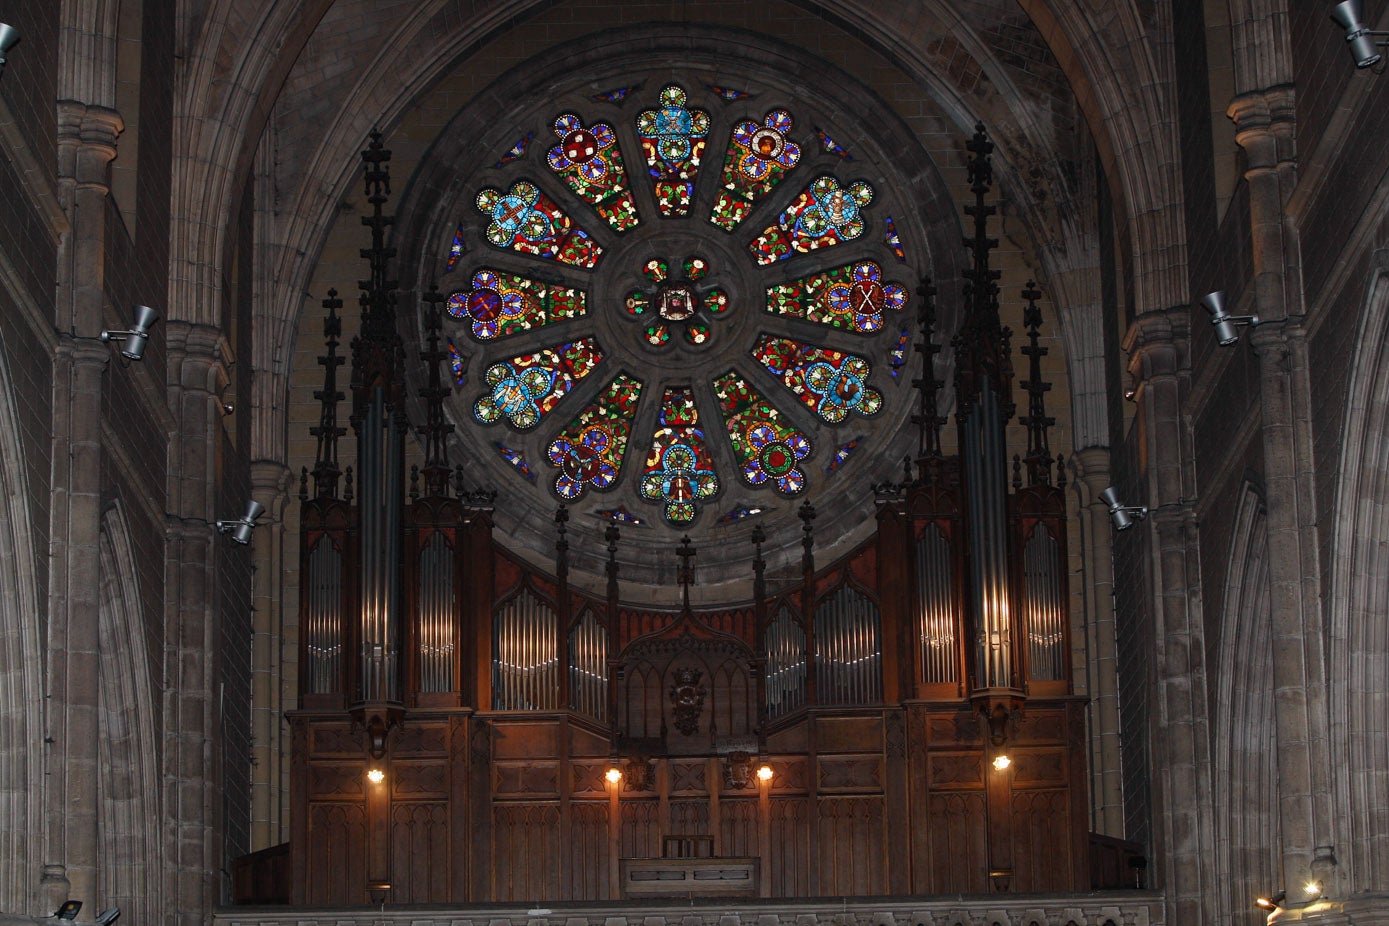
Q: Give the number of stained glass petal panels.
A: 12